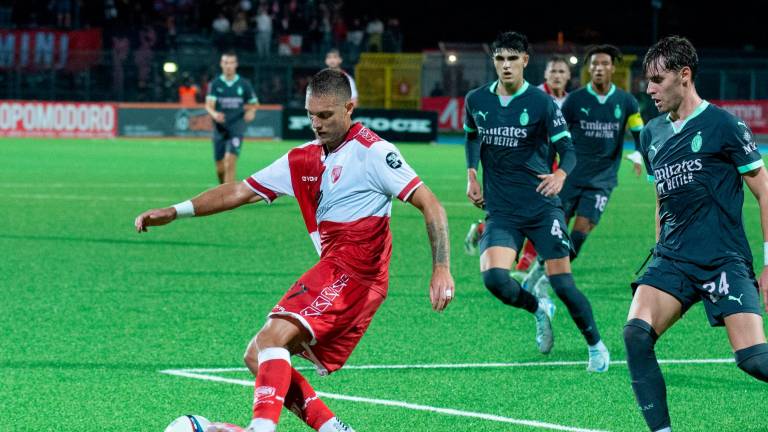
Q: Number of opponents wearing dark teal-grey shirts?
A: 4